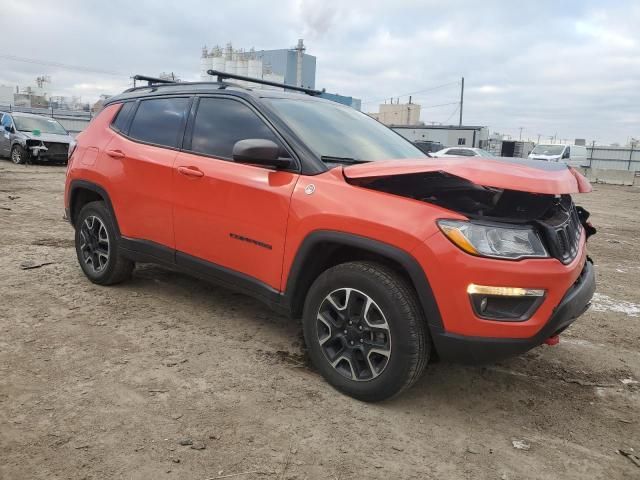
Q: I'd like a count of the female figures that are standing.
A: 0